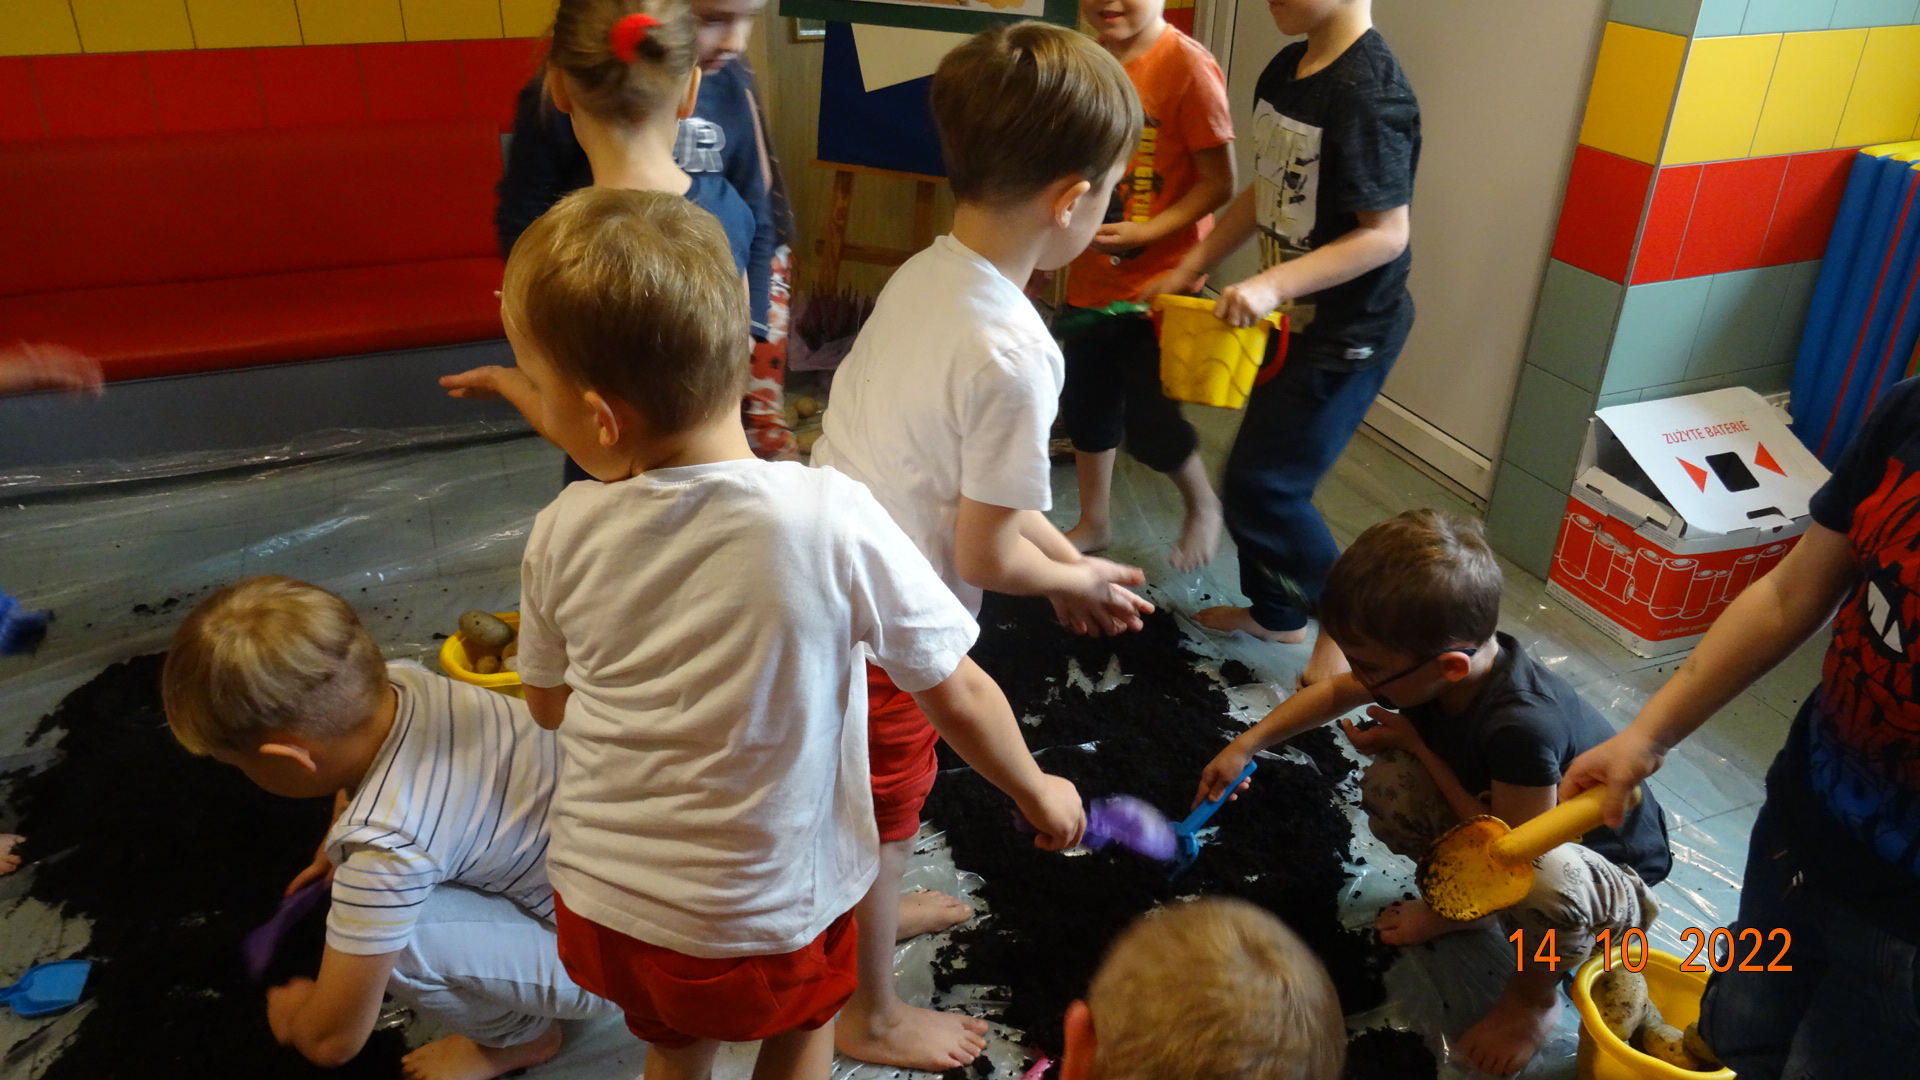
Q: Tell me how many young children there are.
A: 10